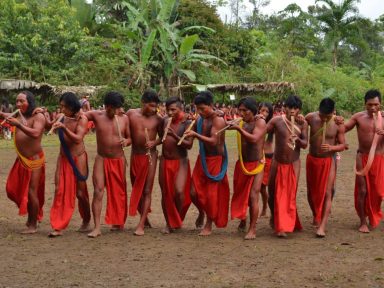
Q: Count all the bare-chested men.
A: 10